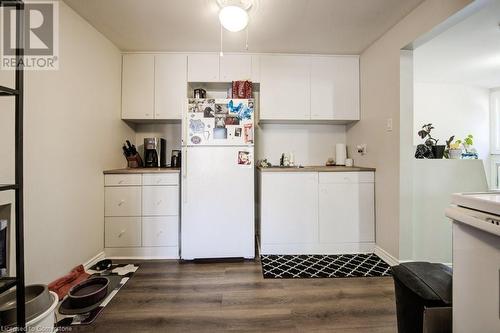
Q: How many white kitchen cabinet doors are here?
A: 8